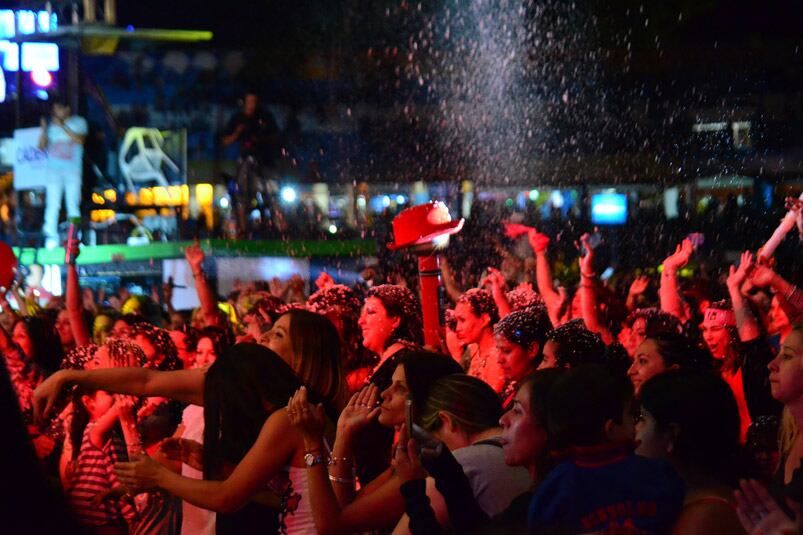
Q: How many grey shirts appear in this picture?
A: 1